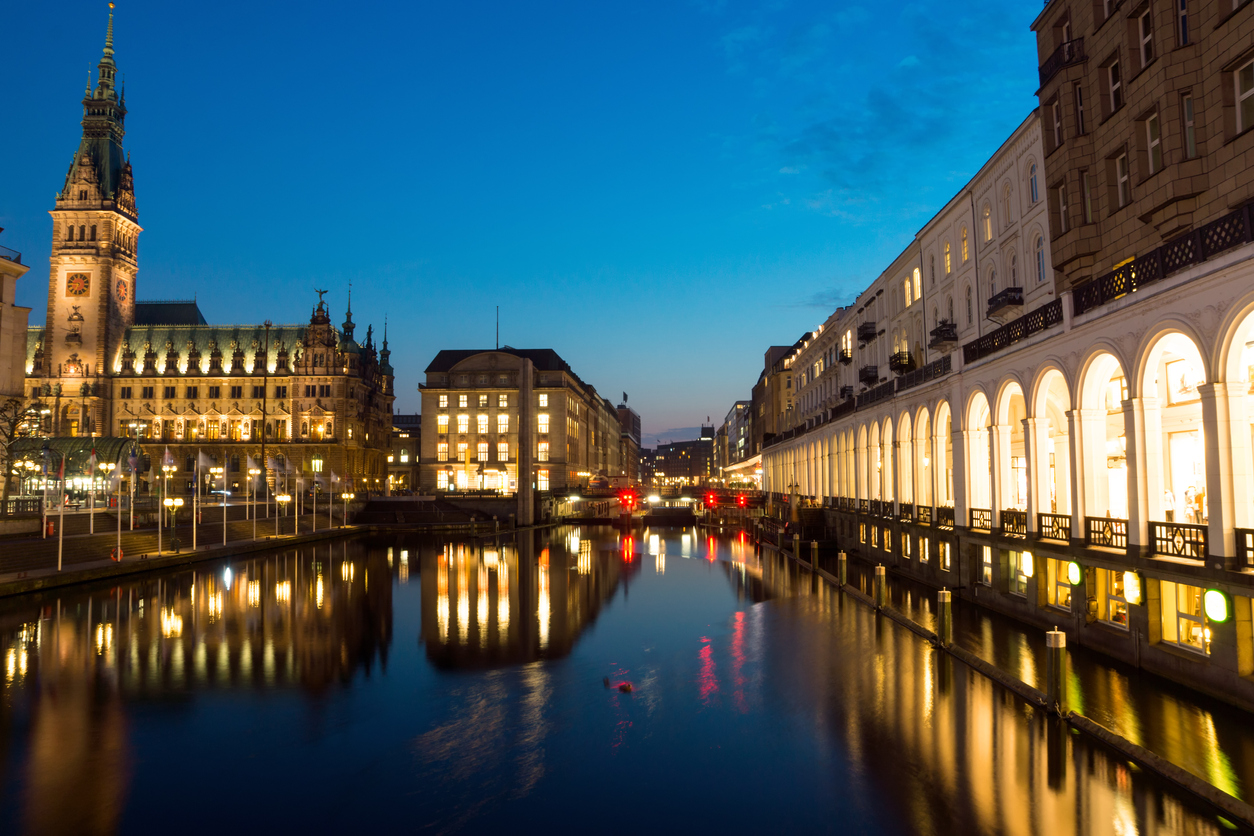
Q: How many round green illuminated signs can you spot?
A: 2